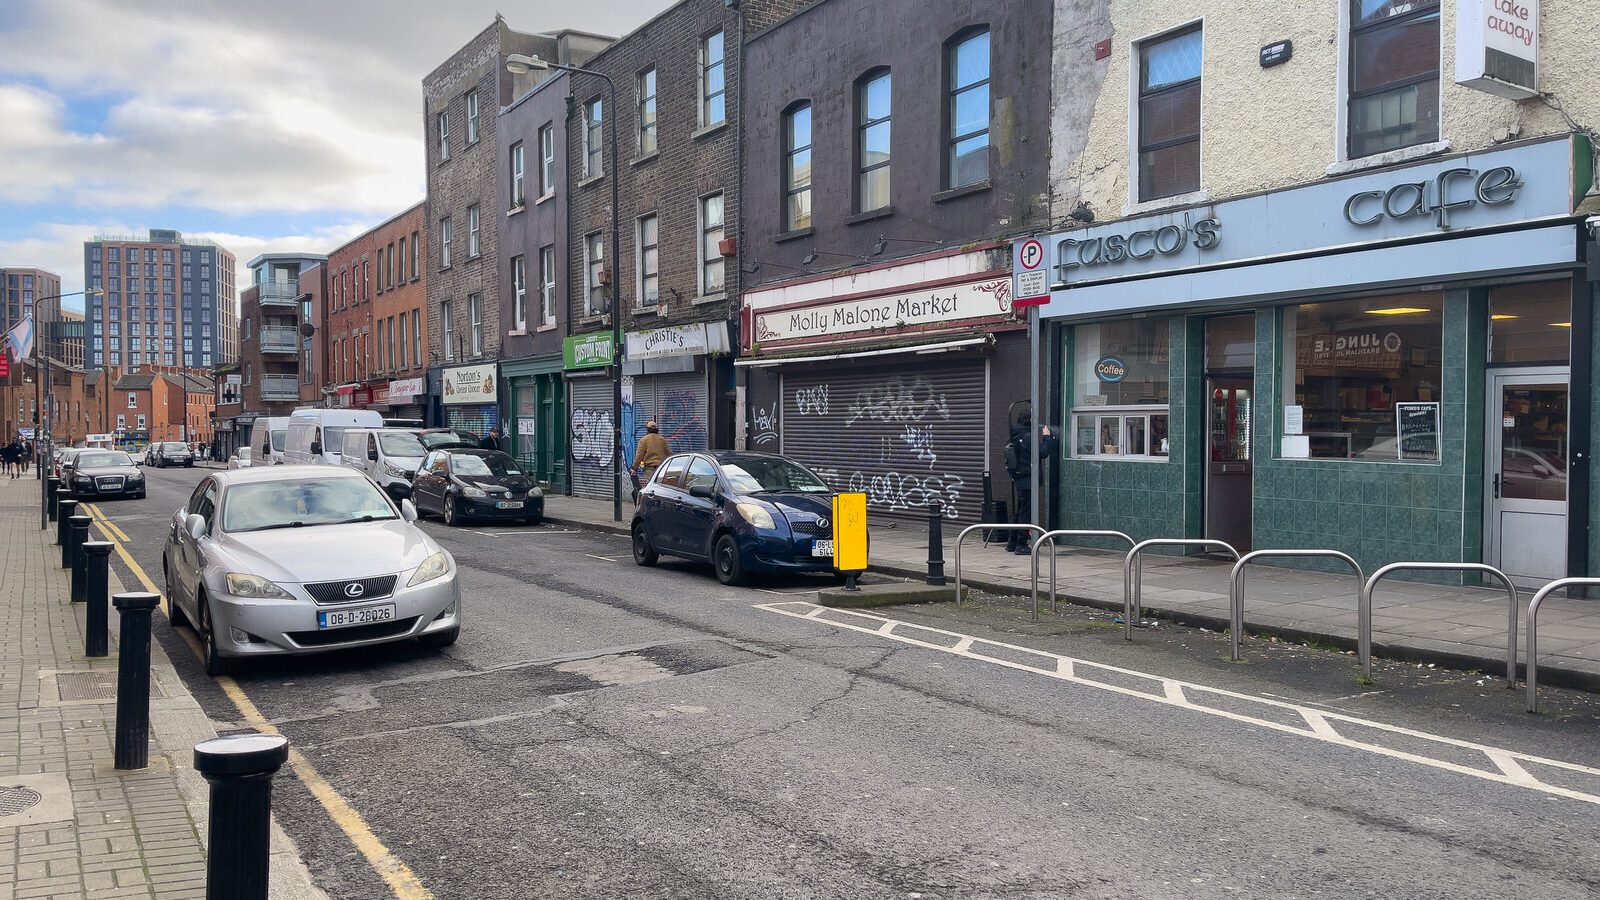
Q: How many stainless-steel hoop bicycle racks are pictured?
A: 6